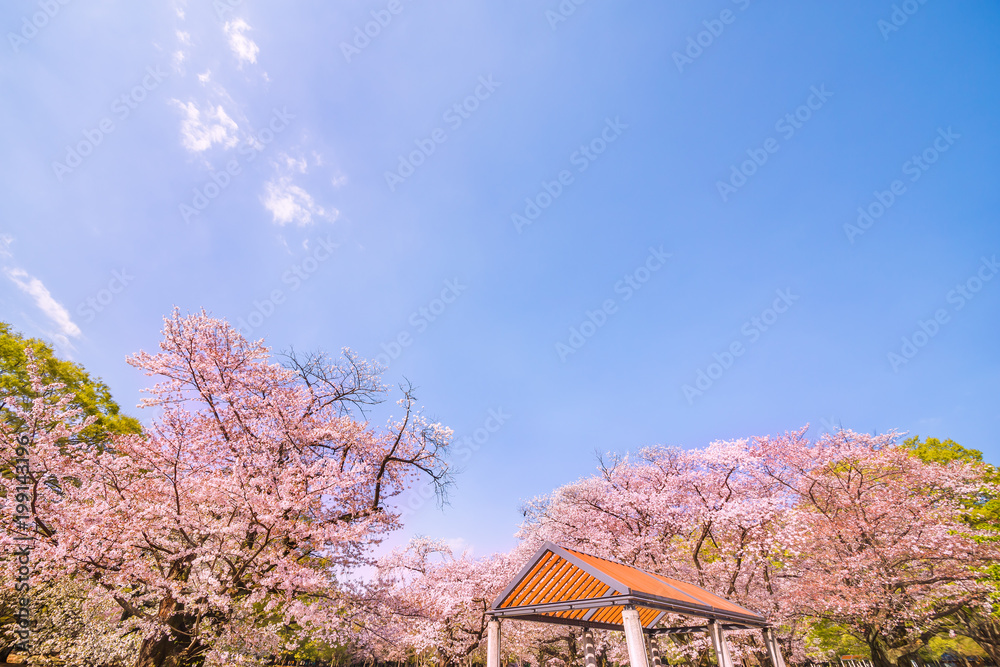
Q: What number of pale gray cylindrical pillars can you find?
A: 6